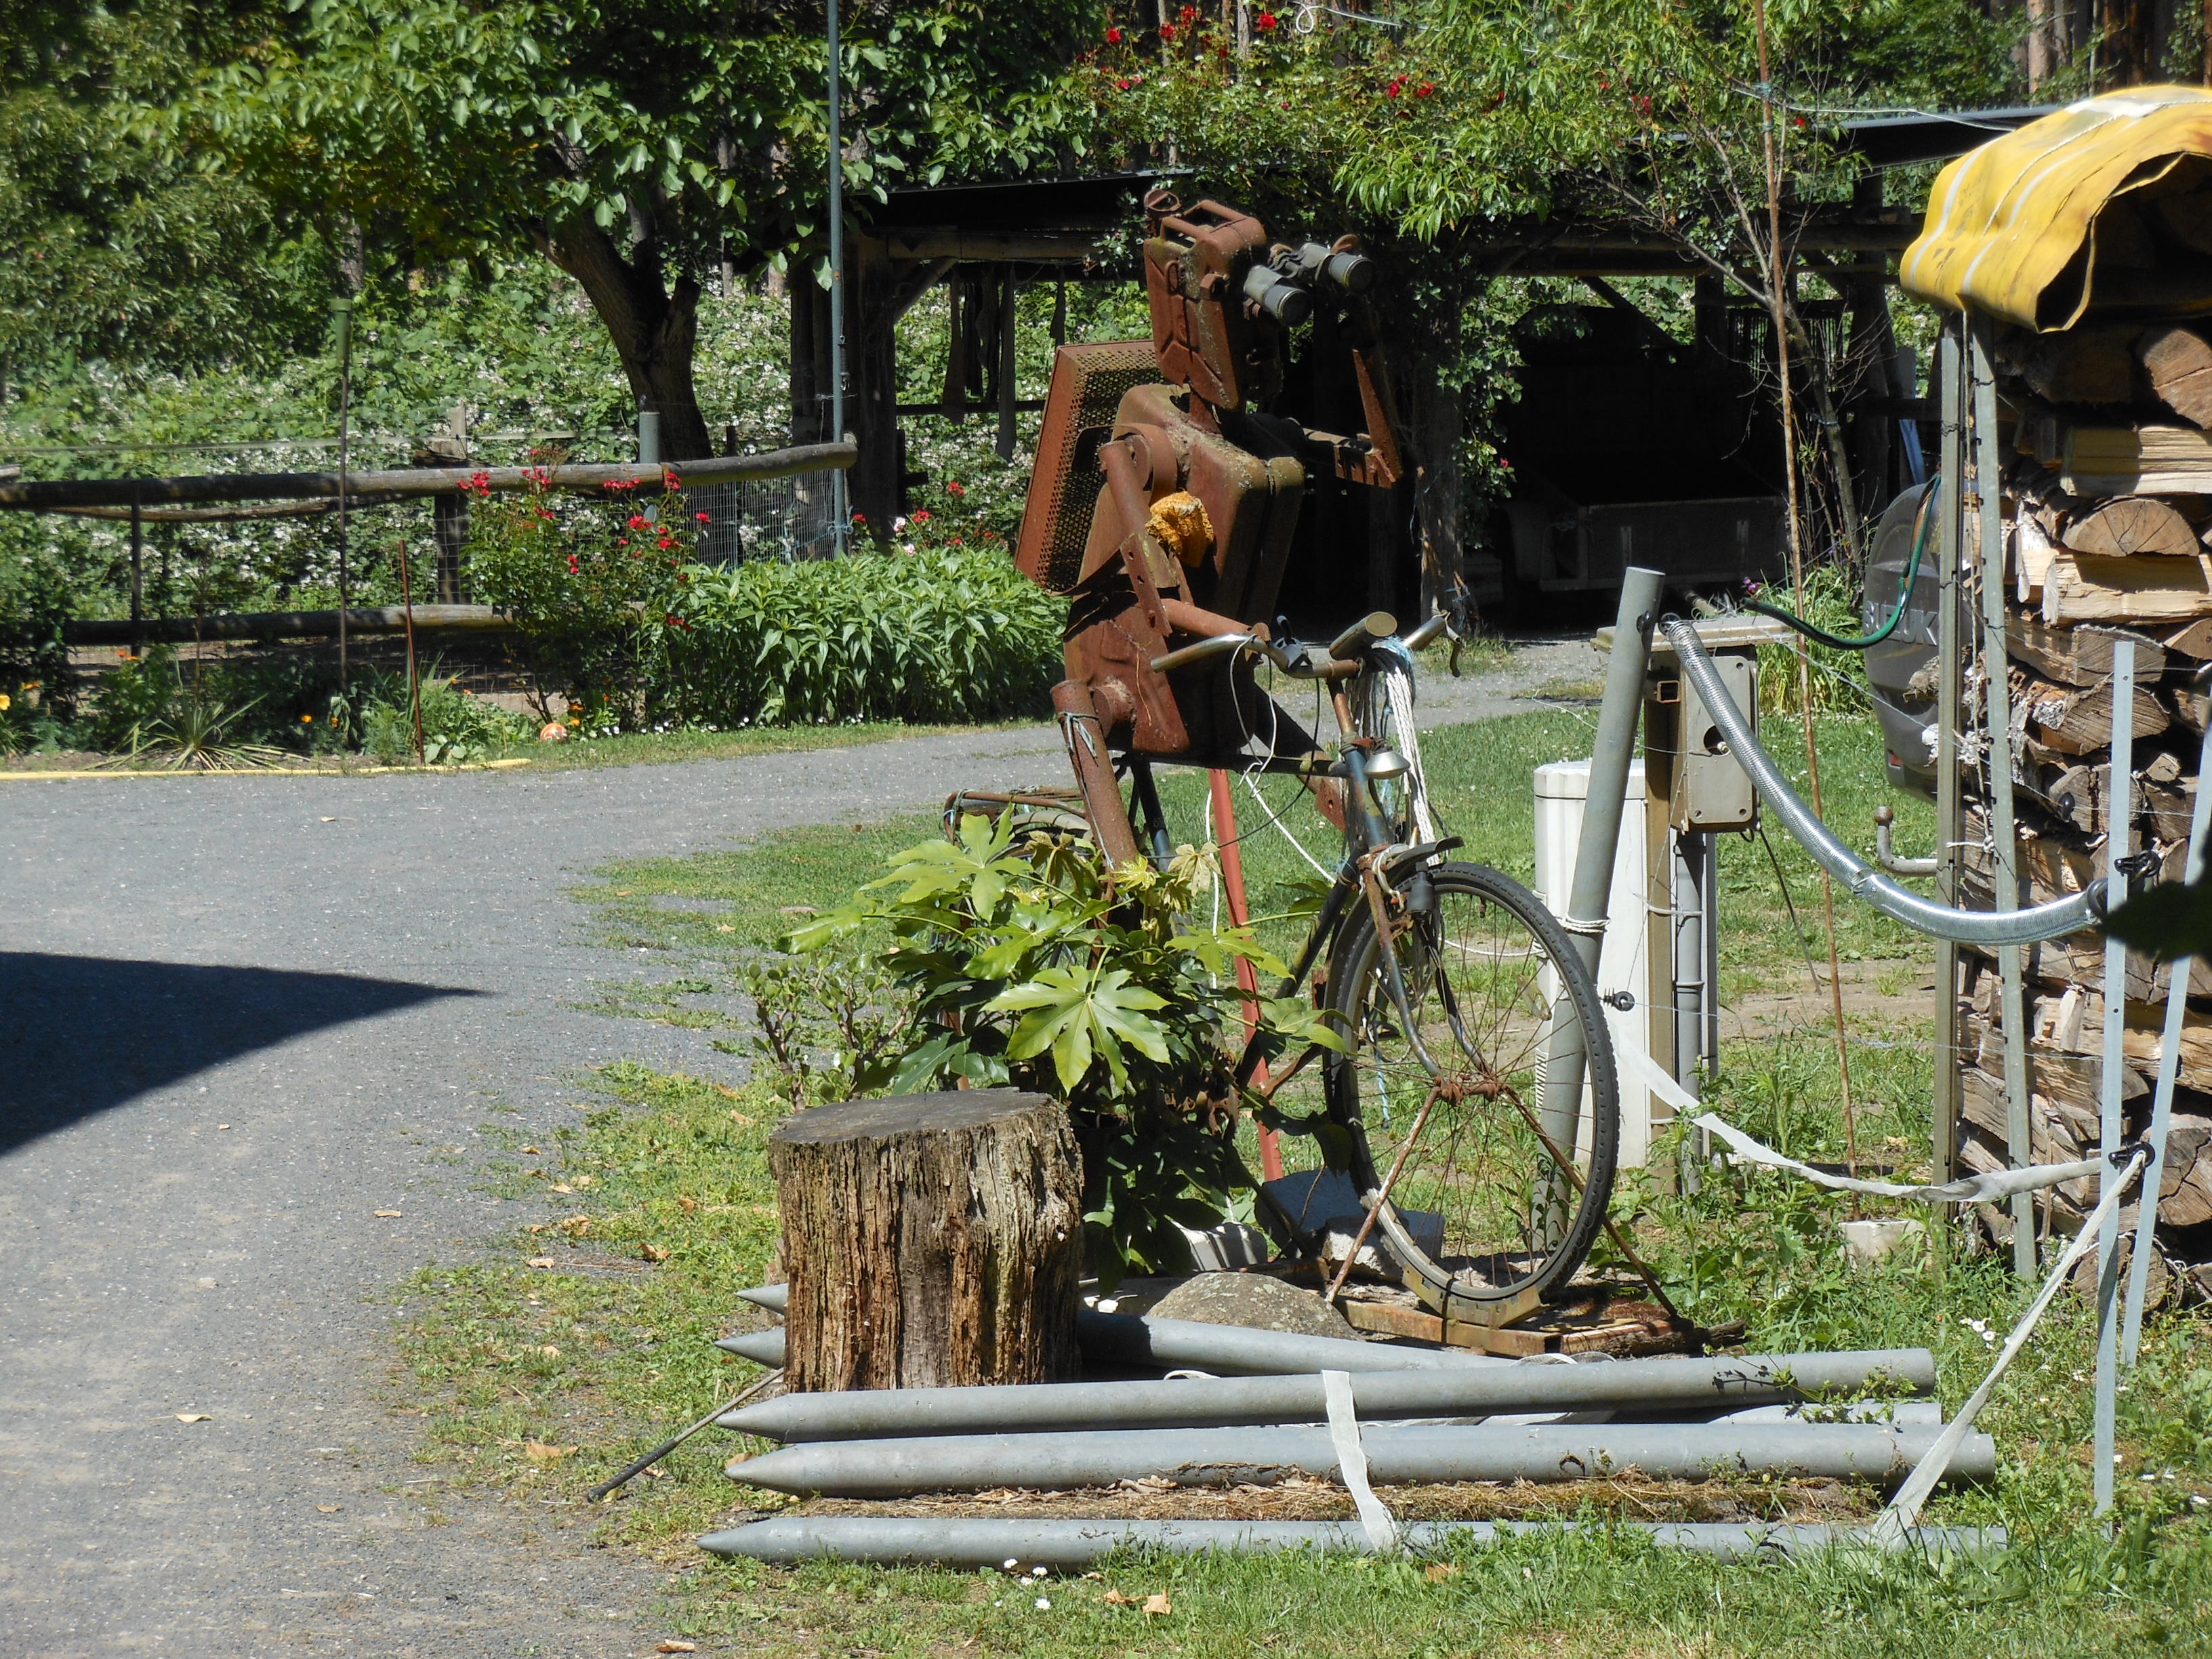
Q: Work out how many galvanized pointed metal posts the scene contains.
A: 5